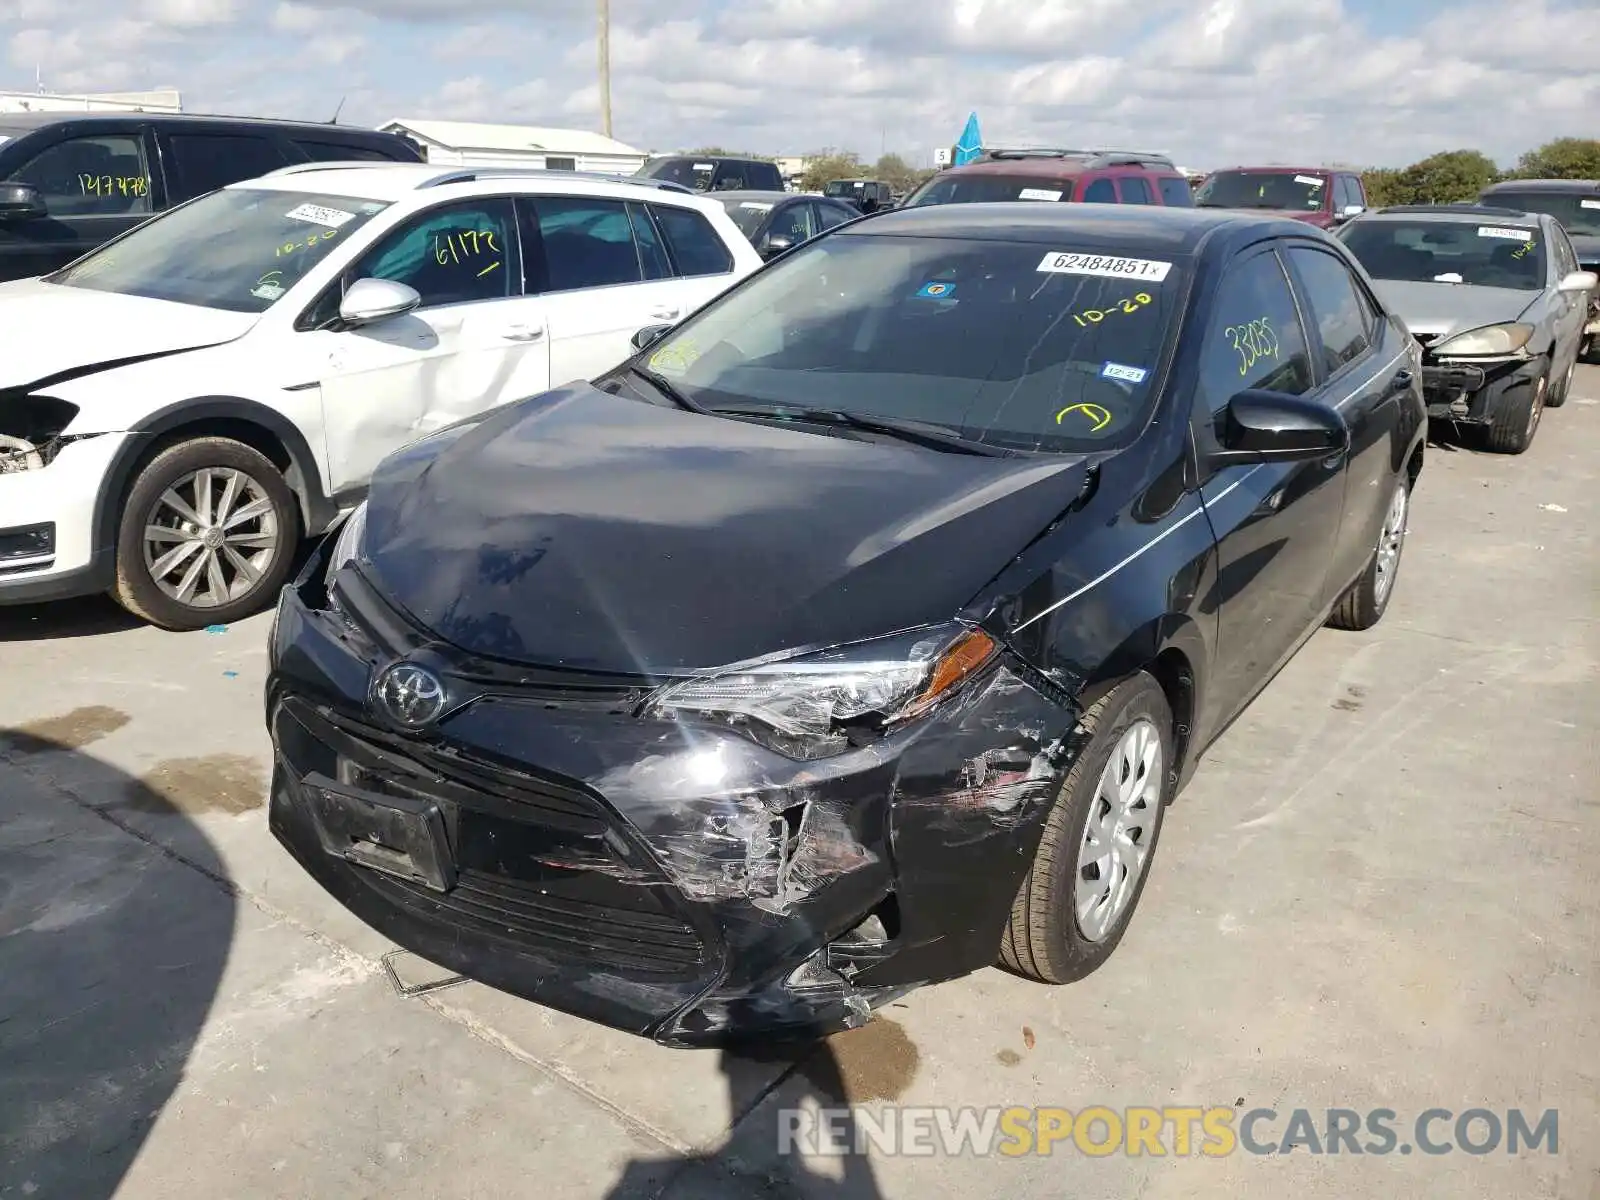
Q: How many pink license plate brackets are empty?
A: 0